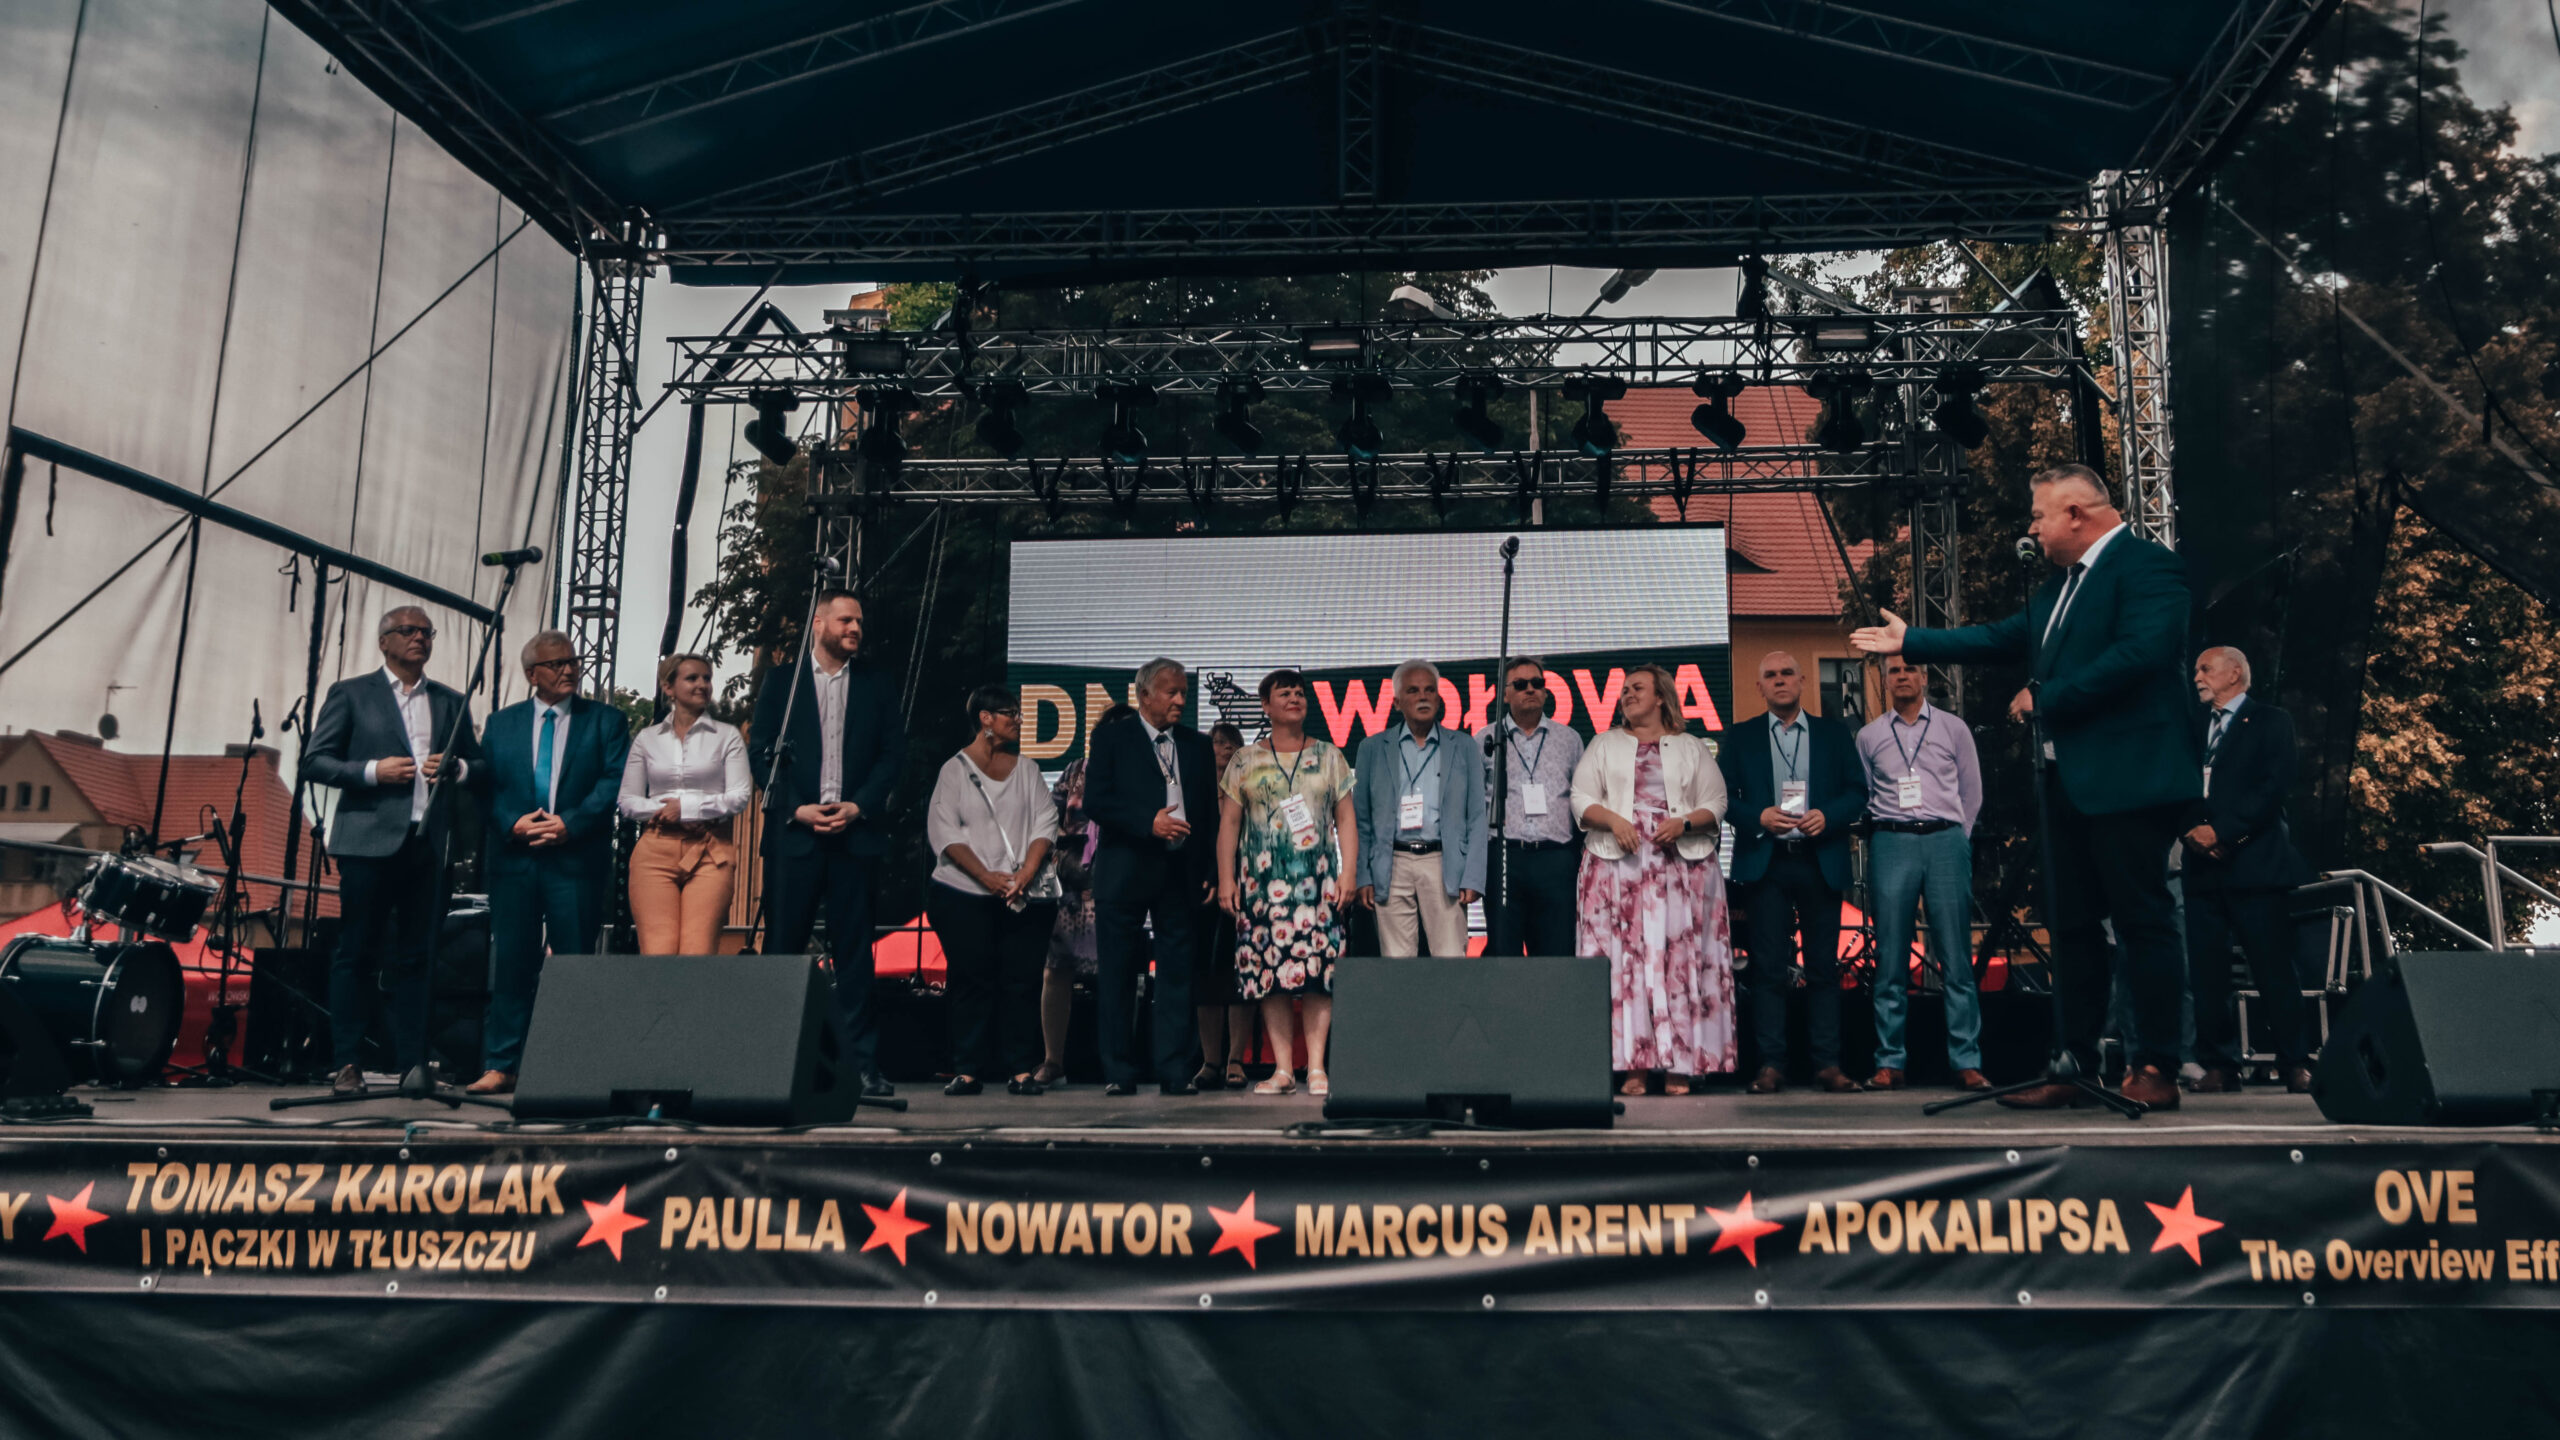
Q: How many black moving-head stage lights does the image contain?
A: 11